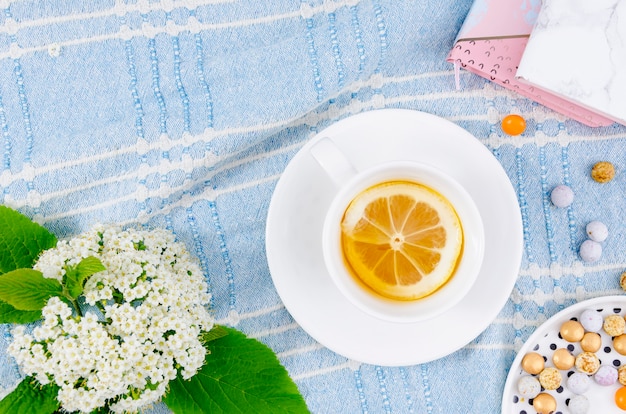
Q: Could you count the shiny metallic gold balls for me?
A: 6